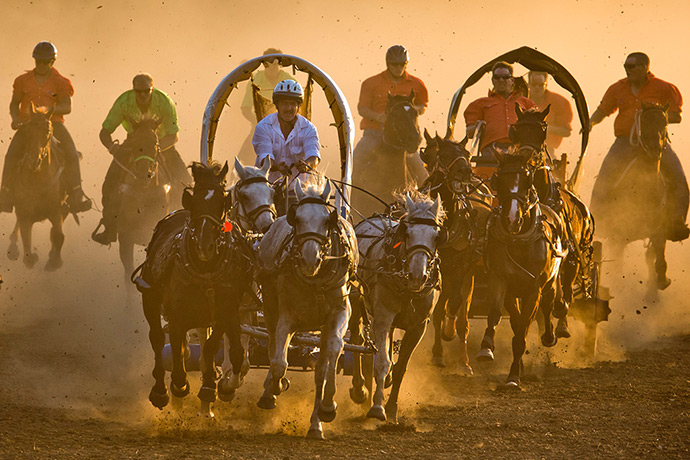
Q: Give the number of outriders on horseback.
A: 6